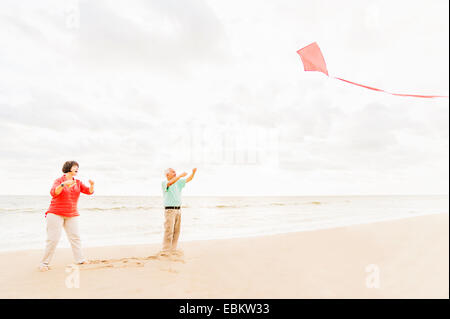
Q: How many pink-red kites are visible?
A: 1